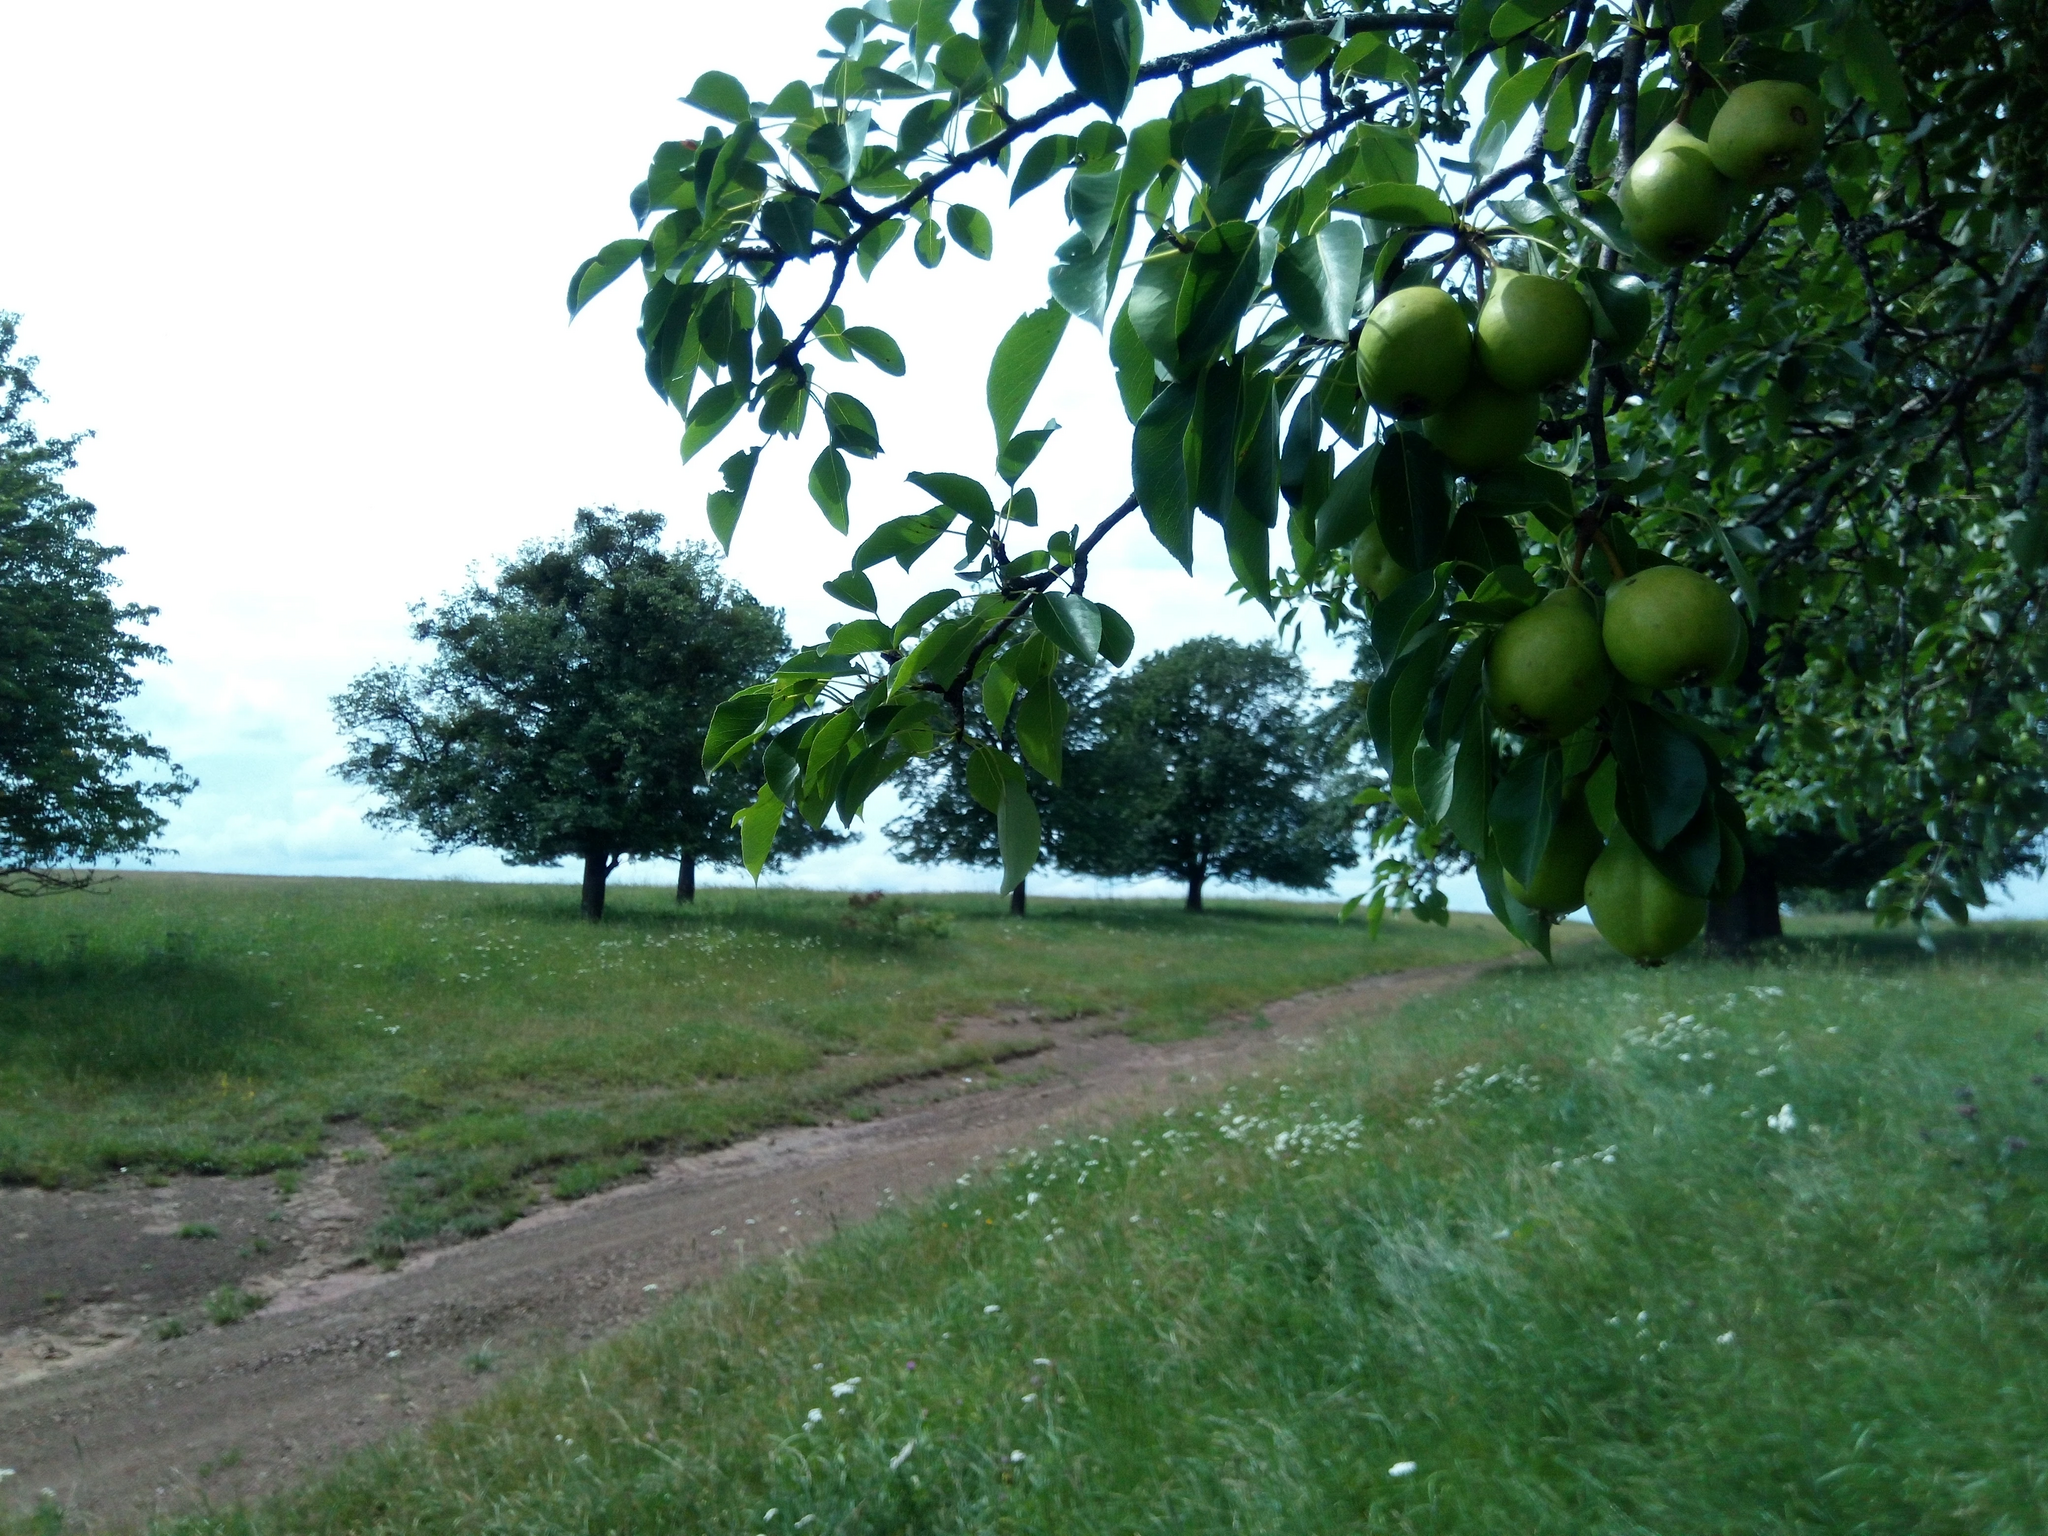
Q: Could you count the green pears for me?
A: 10